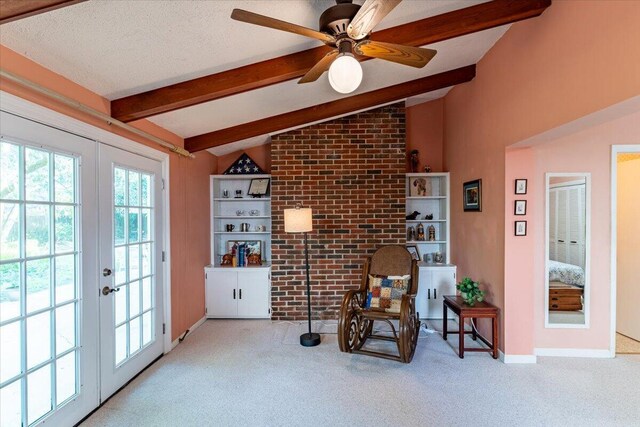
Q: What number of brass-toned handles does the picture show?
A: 1